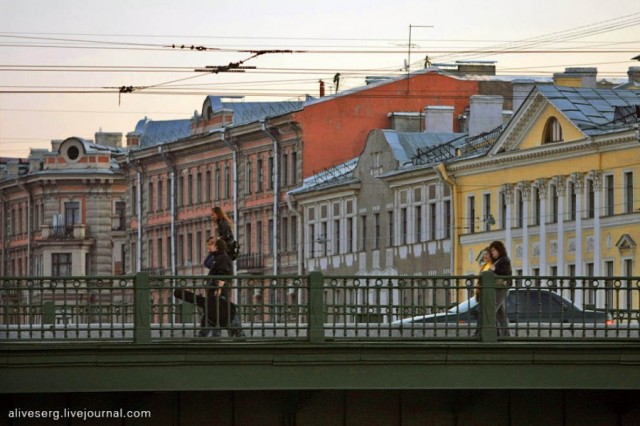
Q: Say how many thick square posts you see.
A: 3